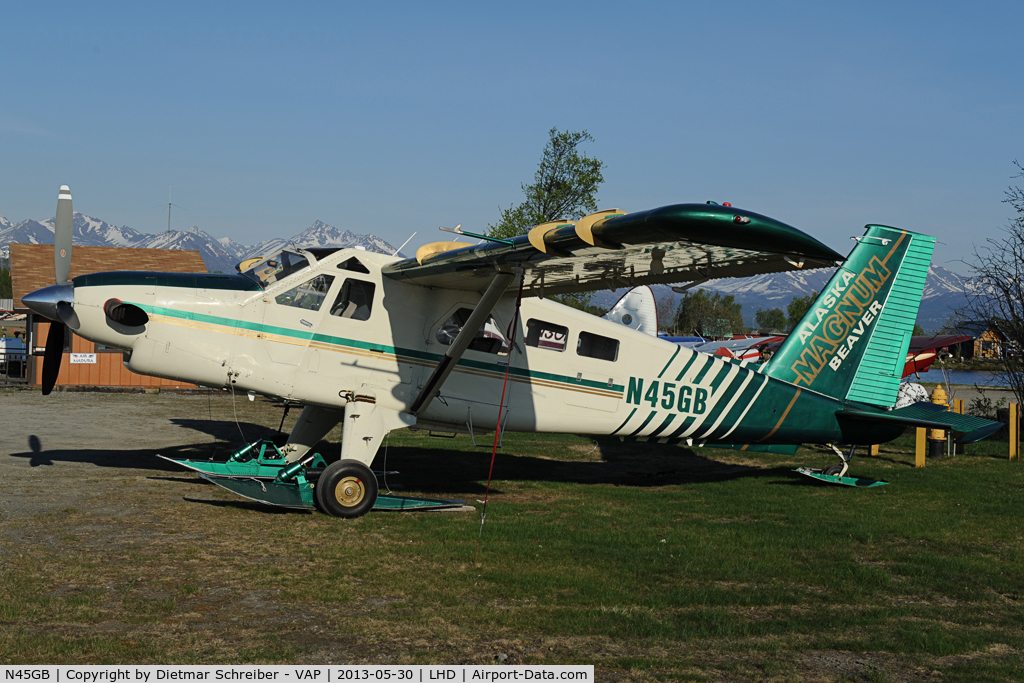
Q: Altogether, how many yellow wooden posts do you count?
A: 4